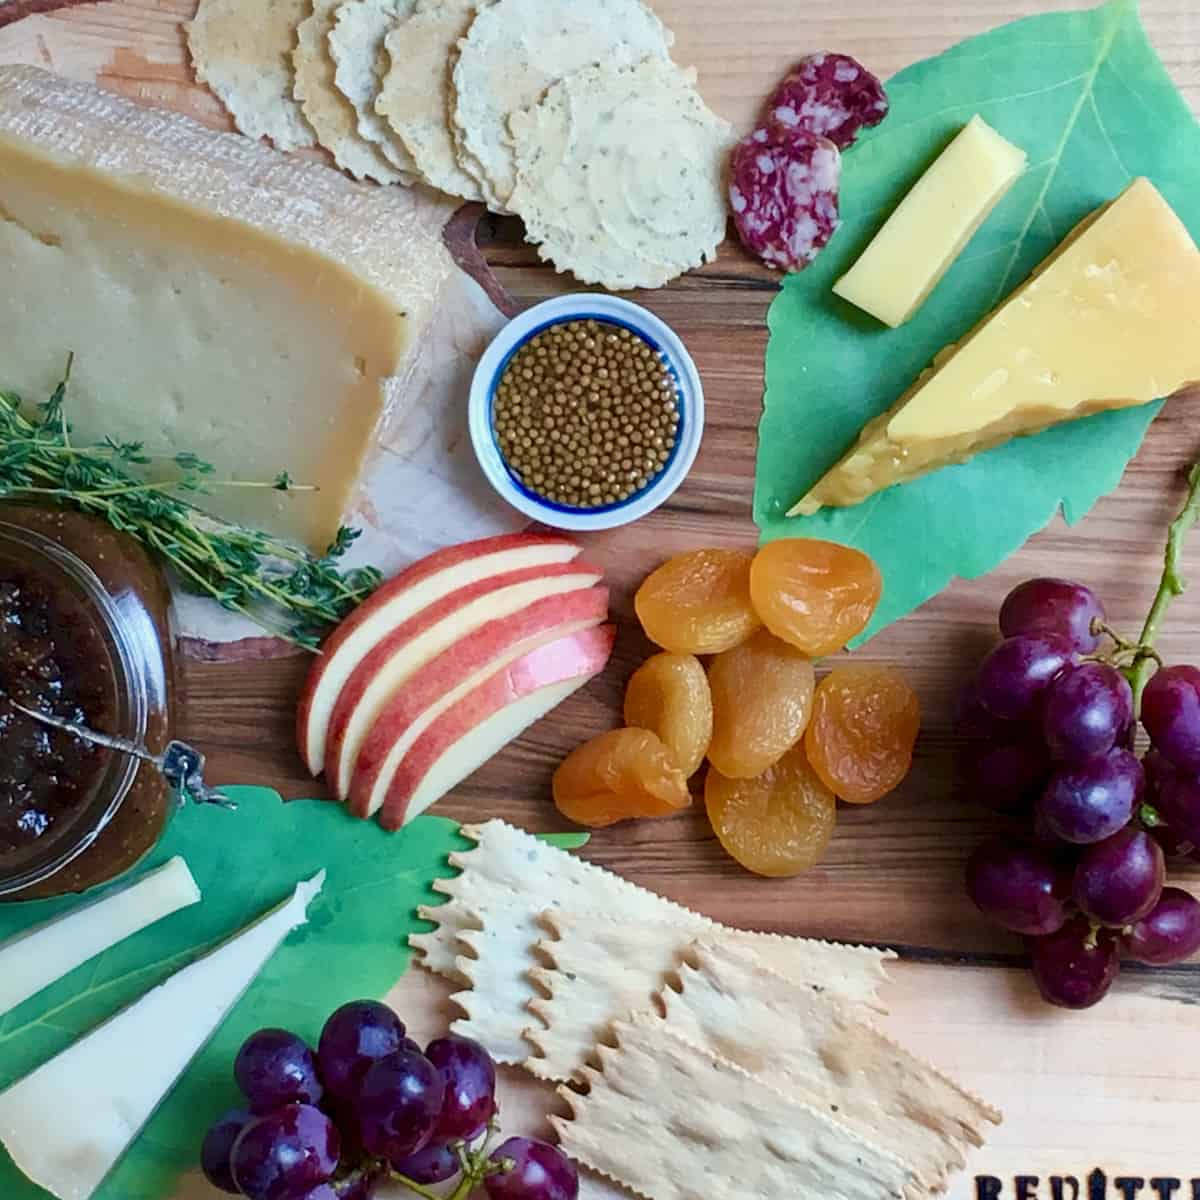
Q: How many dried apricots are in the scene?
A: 7